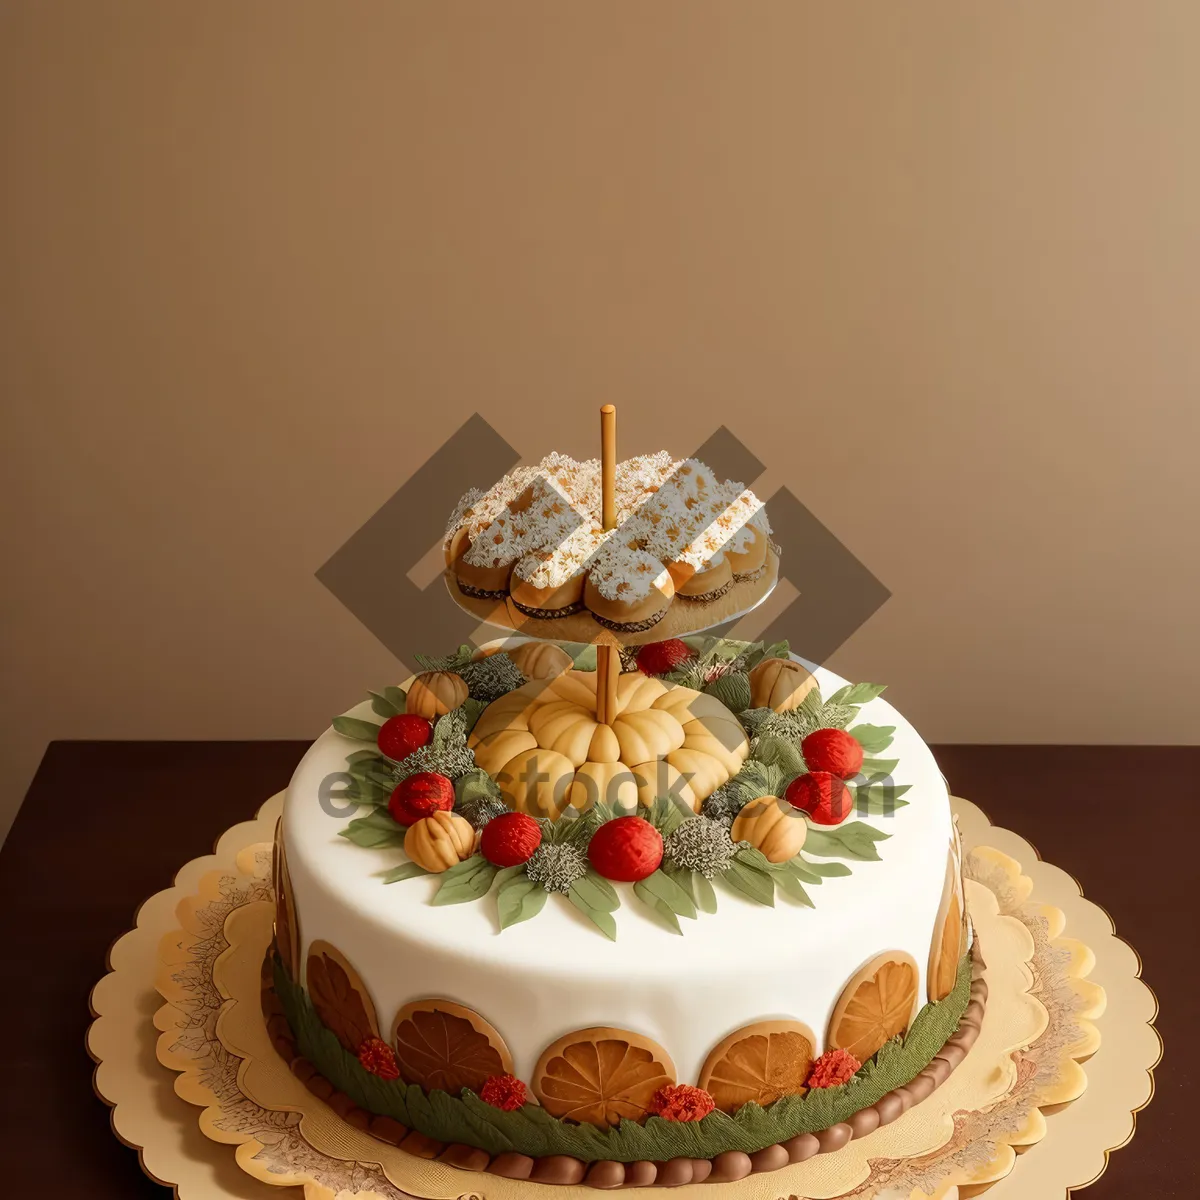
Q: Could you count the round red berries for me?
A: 7